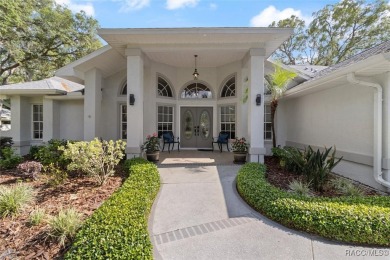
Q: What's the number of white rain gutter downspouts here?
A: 1